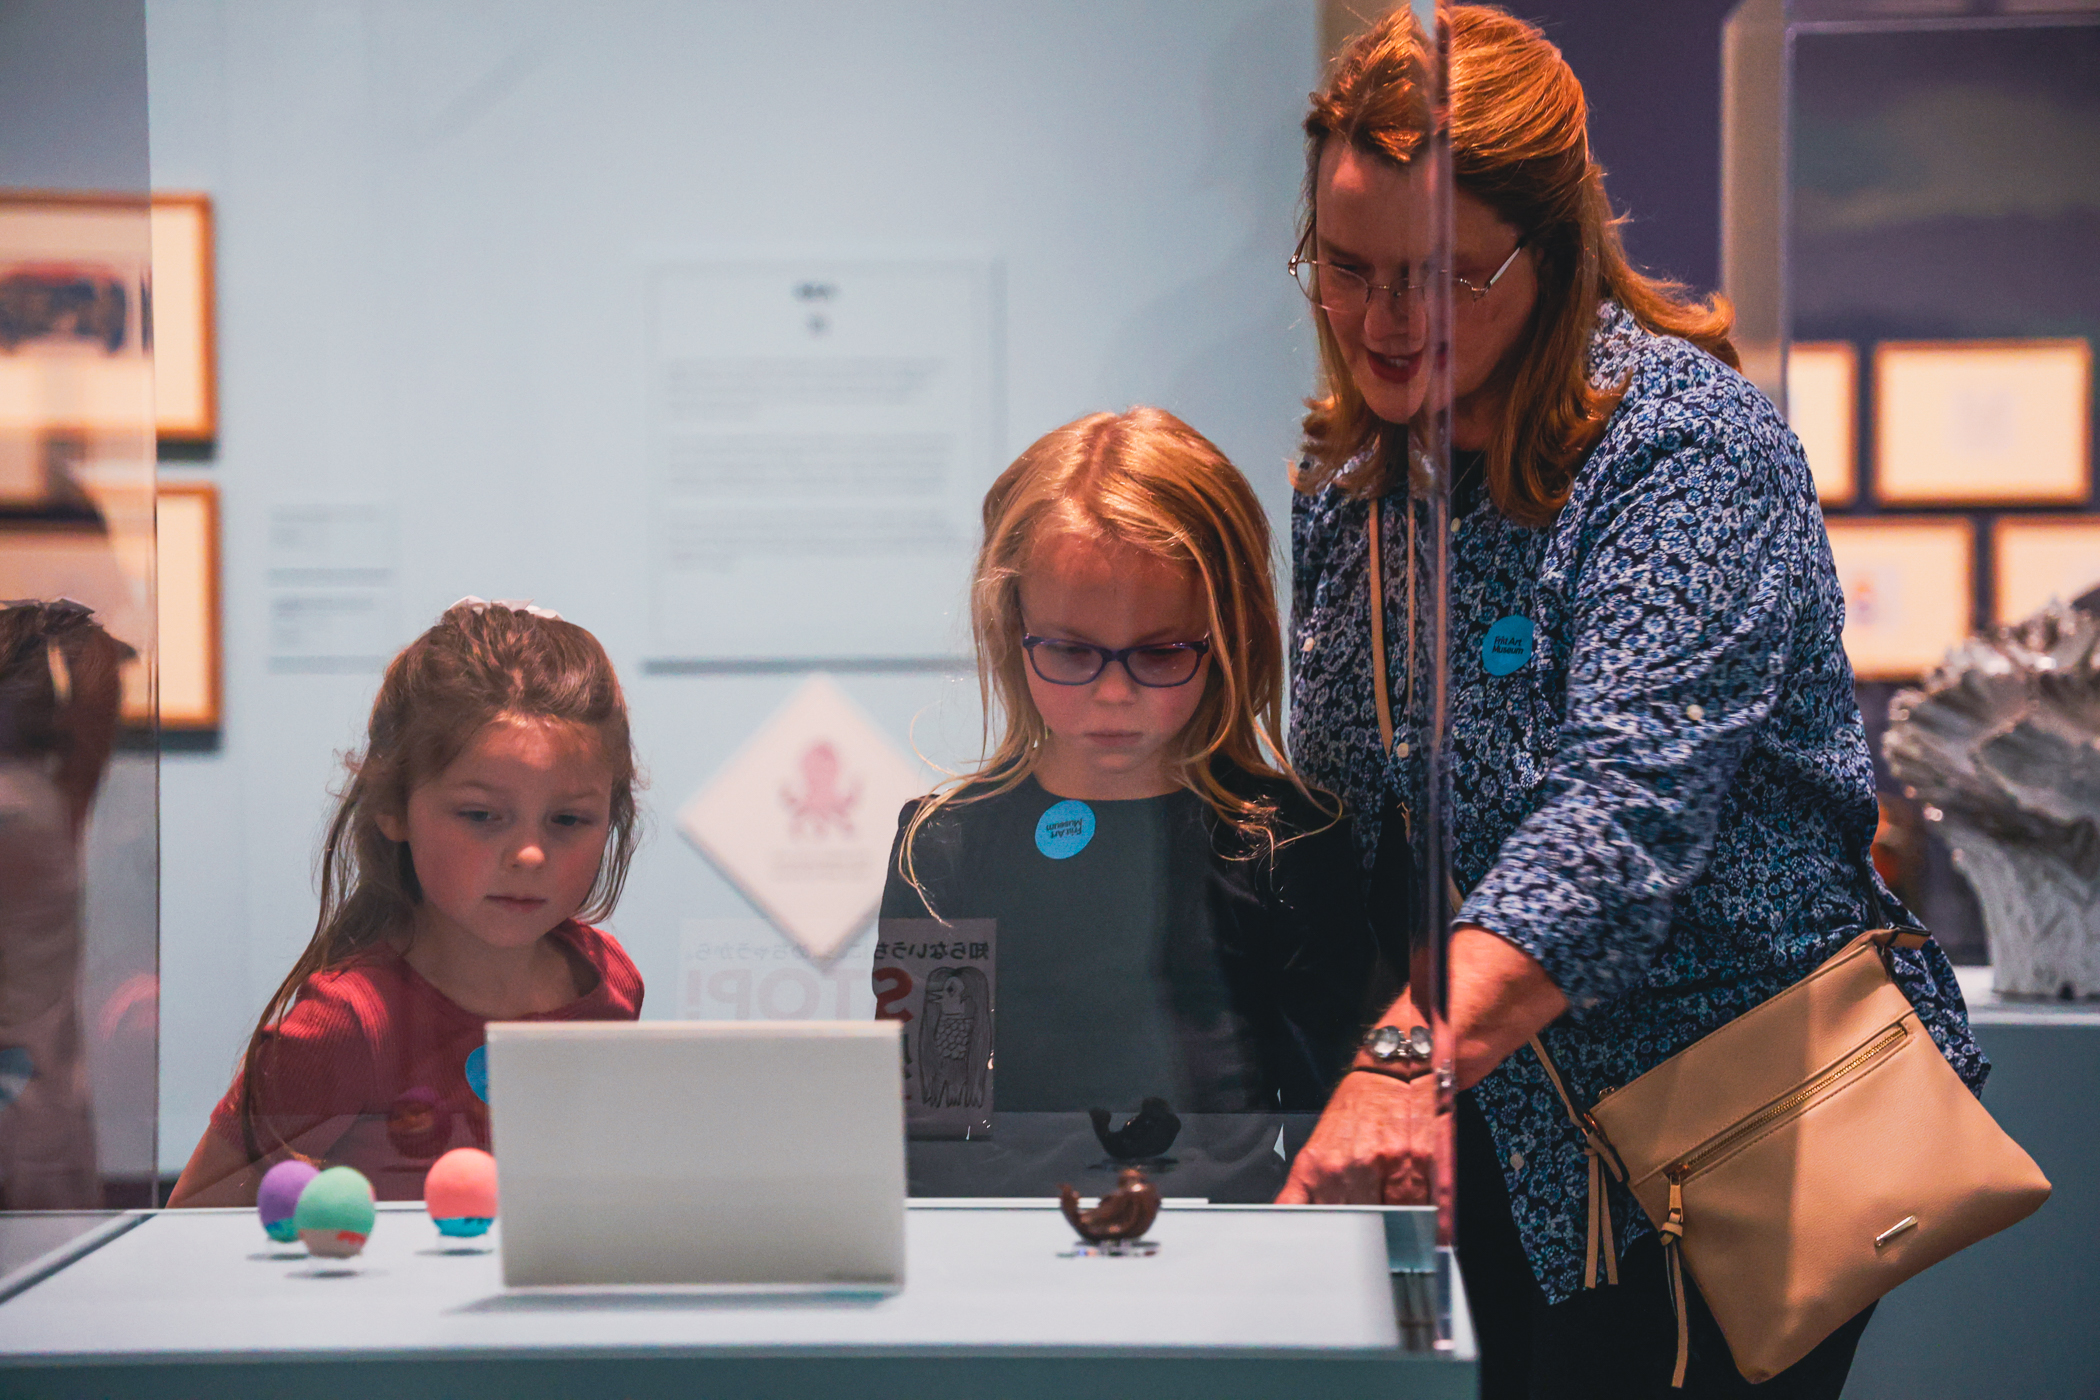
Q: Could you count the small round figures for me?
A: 3